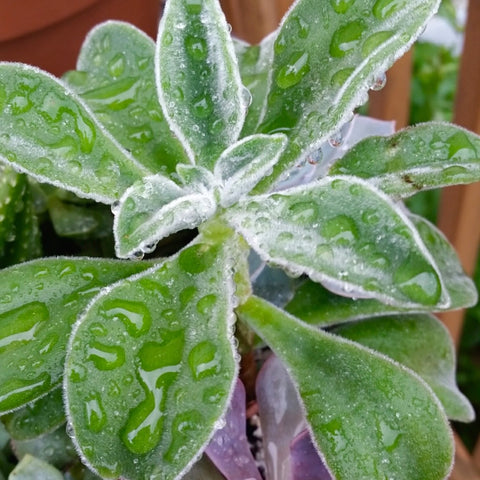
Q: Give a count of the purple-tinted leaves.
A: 3